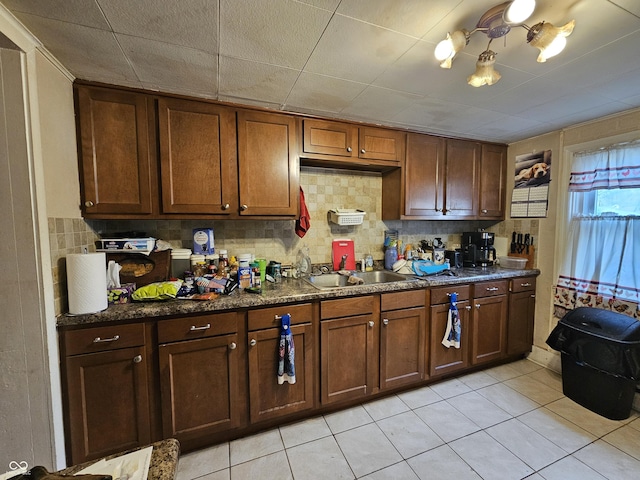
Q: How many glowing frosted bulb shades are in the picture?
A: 4